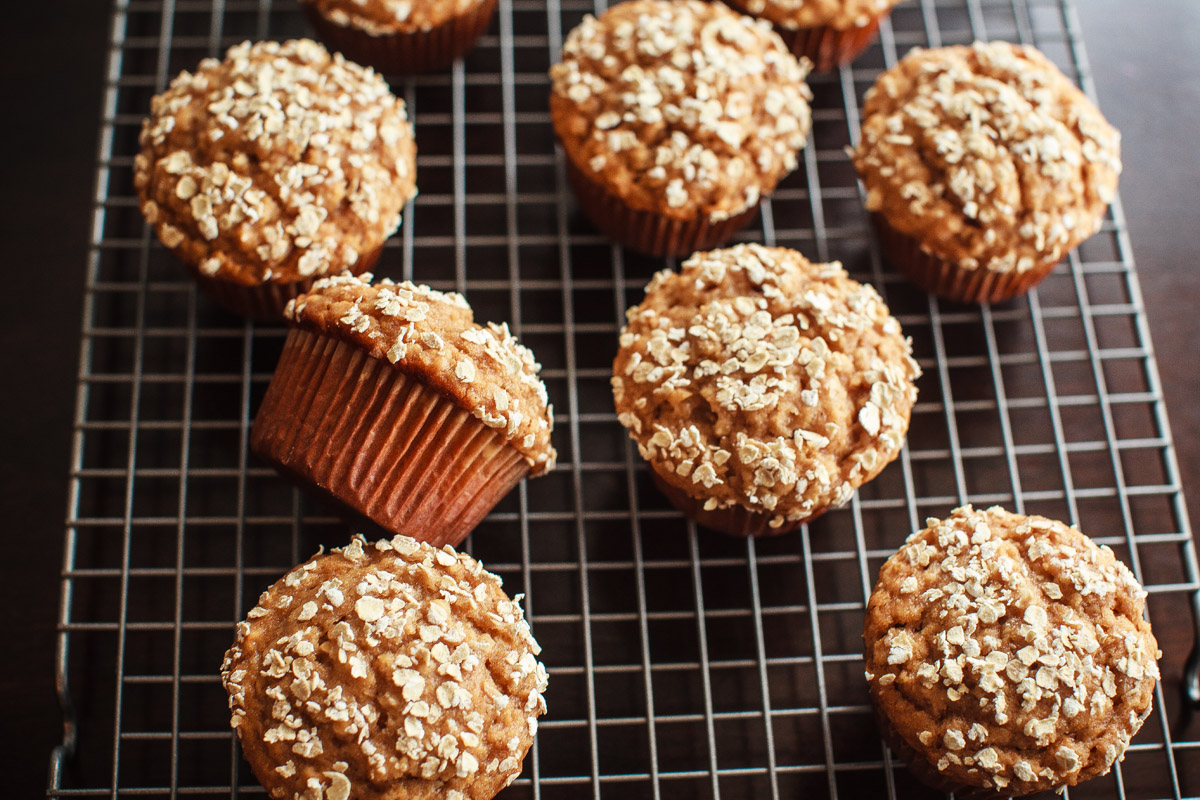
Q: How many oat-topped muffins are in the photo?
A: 9